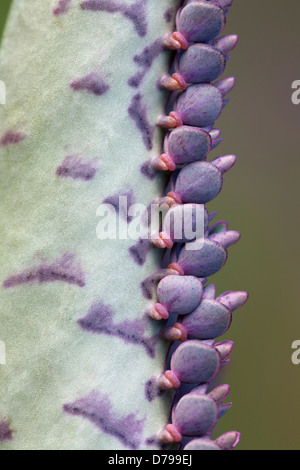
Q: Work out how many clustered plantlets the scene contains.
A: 12